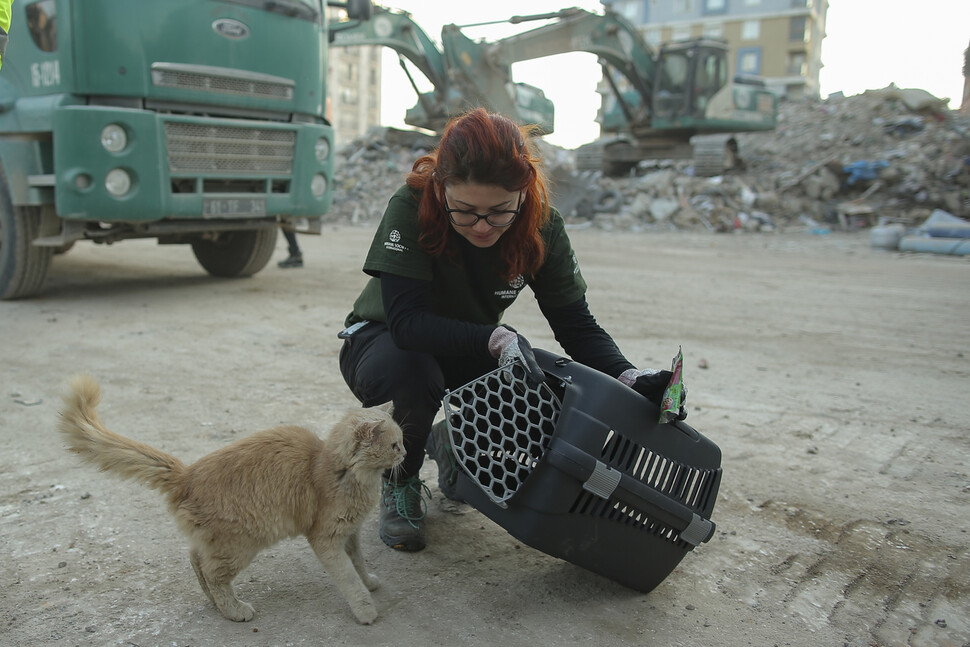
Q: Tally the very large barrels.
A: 0